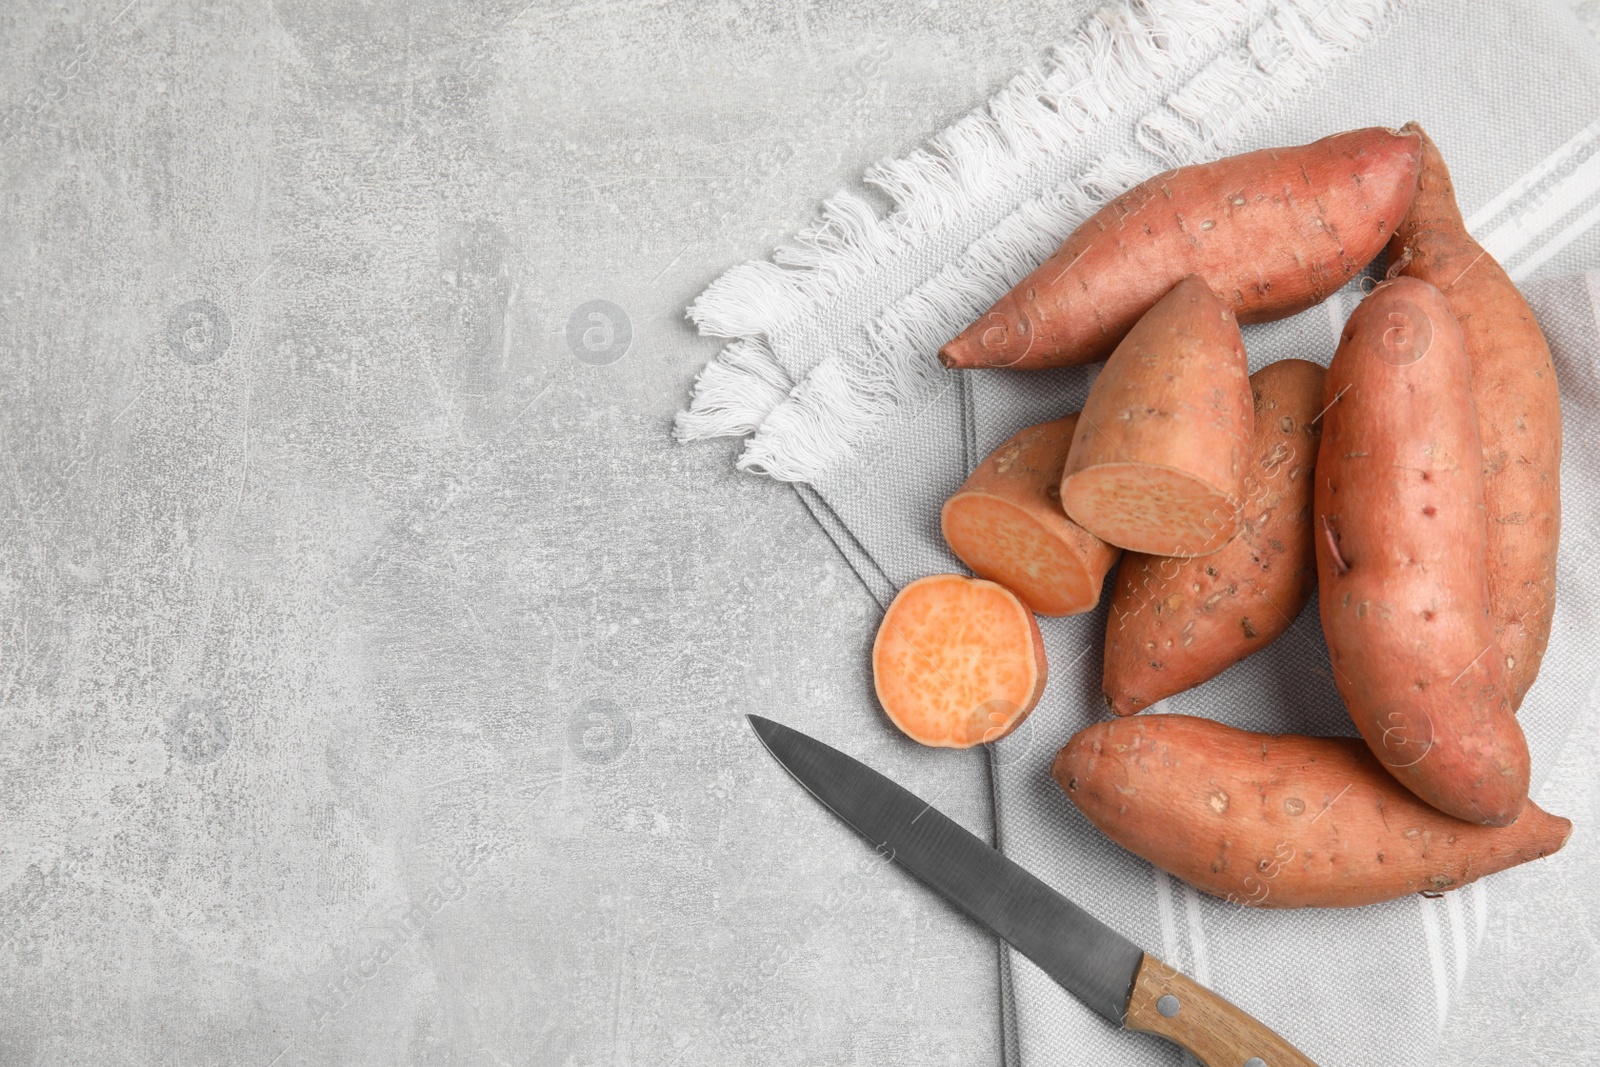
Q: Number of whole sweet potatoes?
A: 5